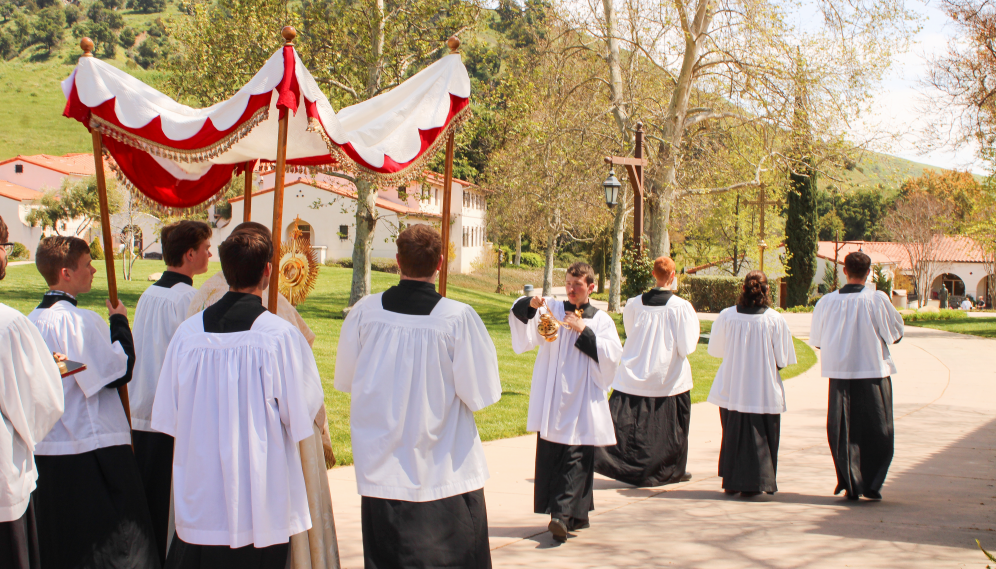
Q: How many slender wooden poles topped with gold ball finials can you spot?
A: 3